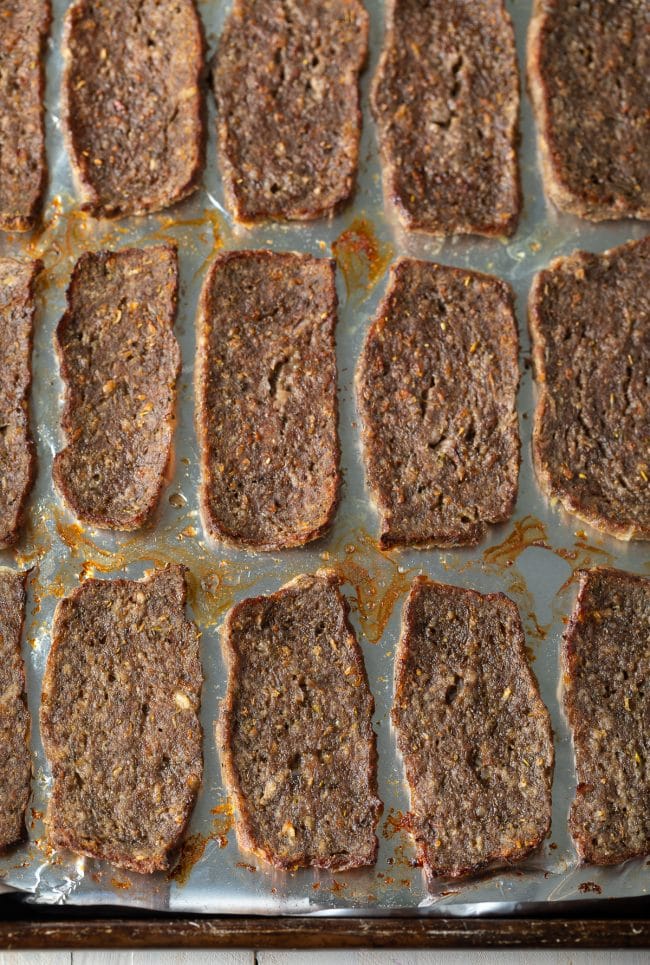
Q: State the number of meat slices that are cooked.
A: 15